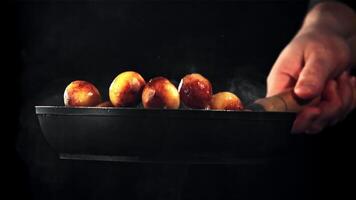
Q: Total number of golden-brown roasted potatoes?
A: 5